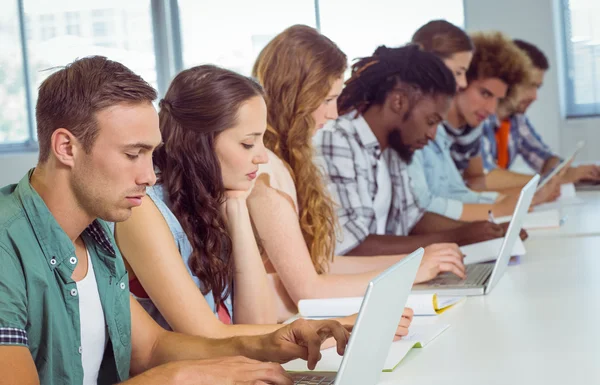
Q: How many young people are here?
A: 7